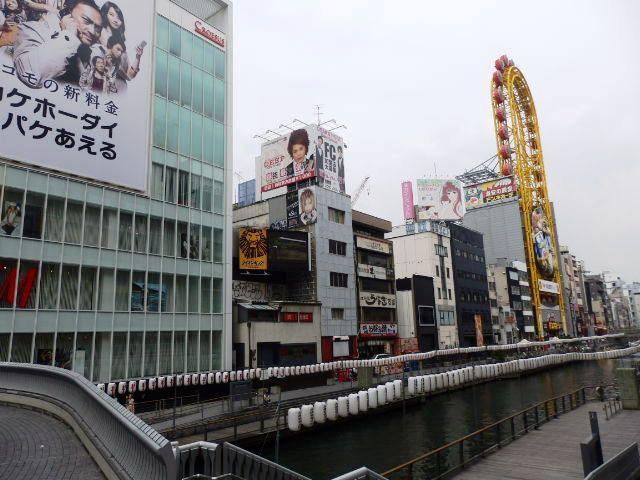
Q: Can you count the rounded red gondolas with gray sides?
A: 9